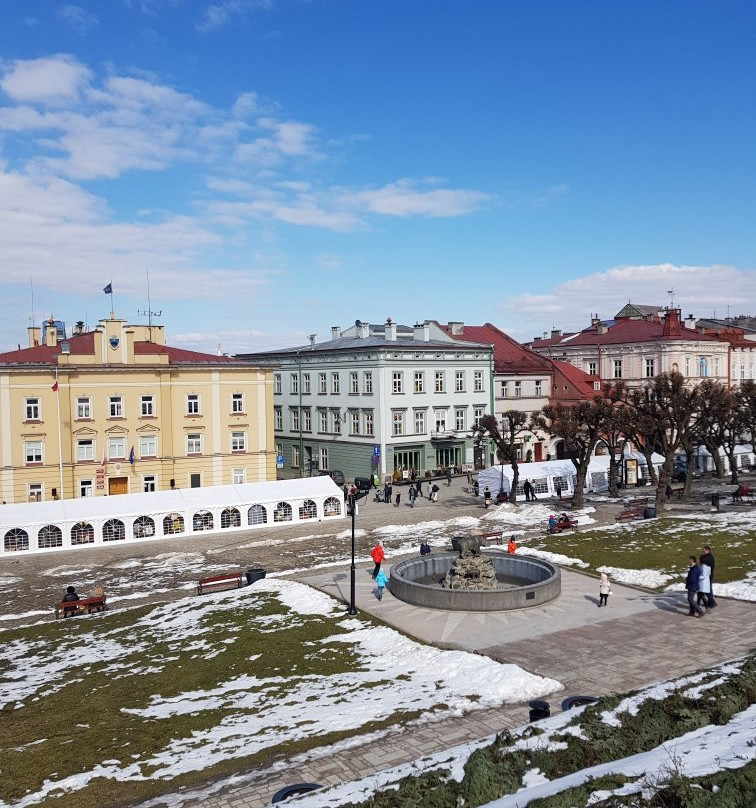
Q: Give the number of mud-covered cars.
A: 0